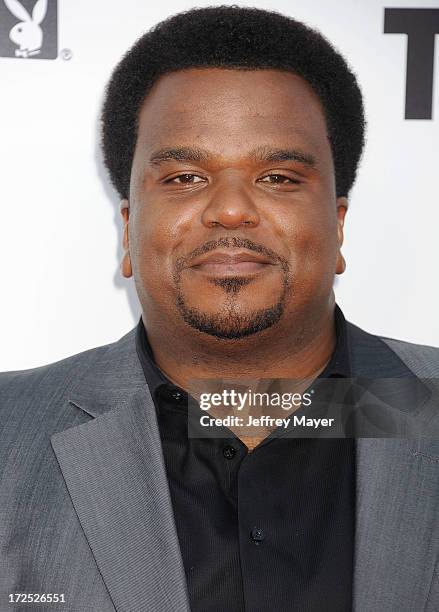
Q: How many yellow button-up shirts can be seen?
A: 0